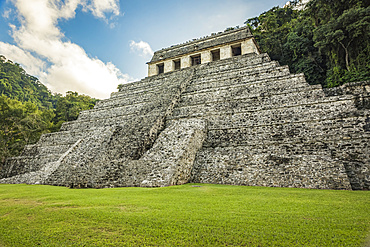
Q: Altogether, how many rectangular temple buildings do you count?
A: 1